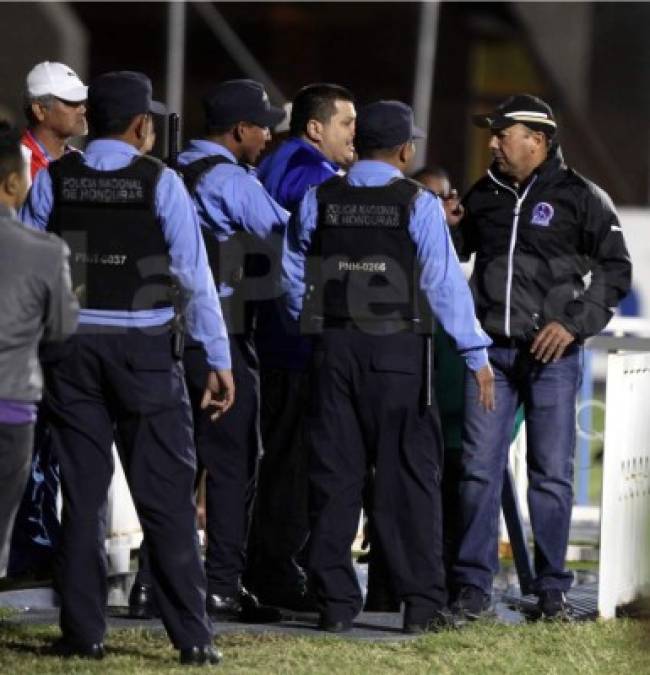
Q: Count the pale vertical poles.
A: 2